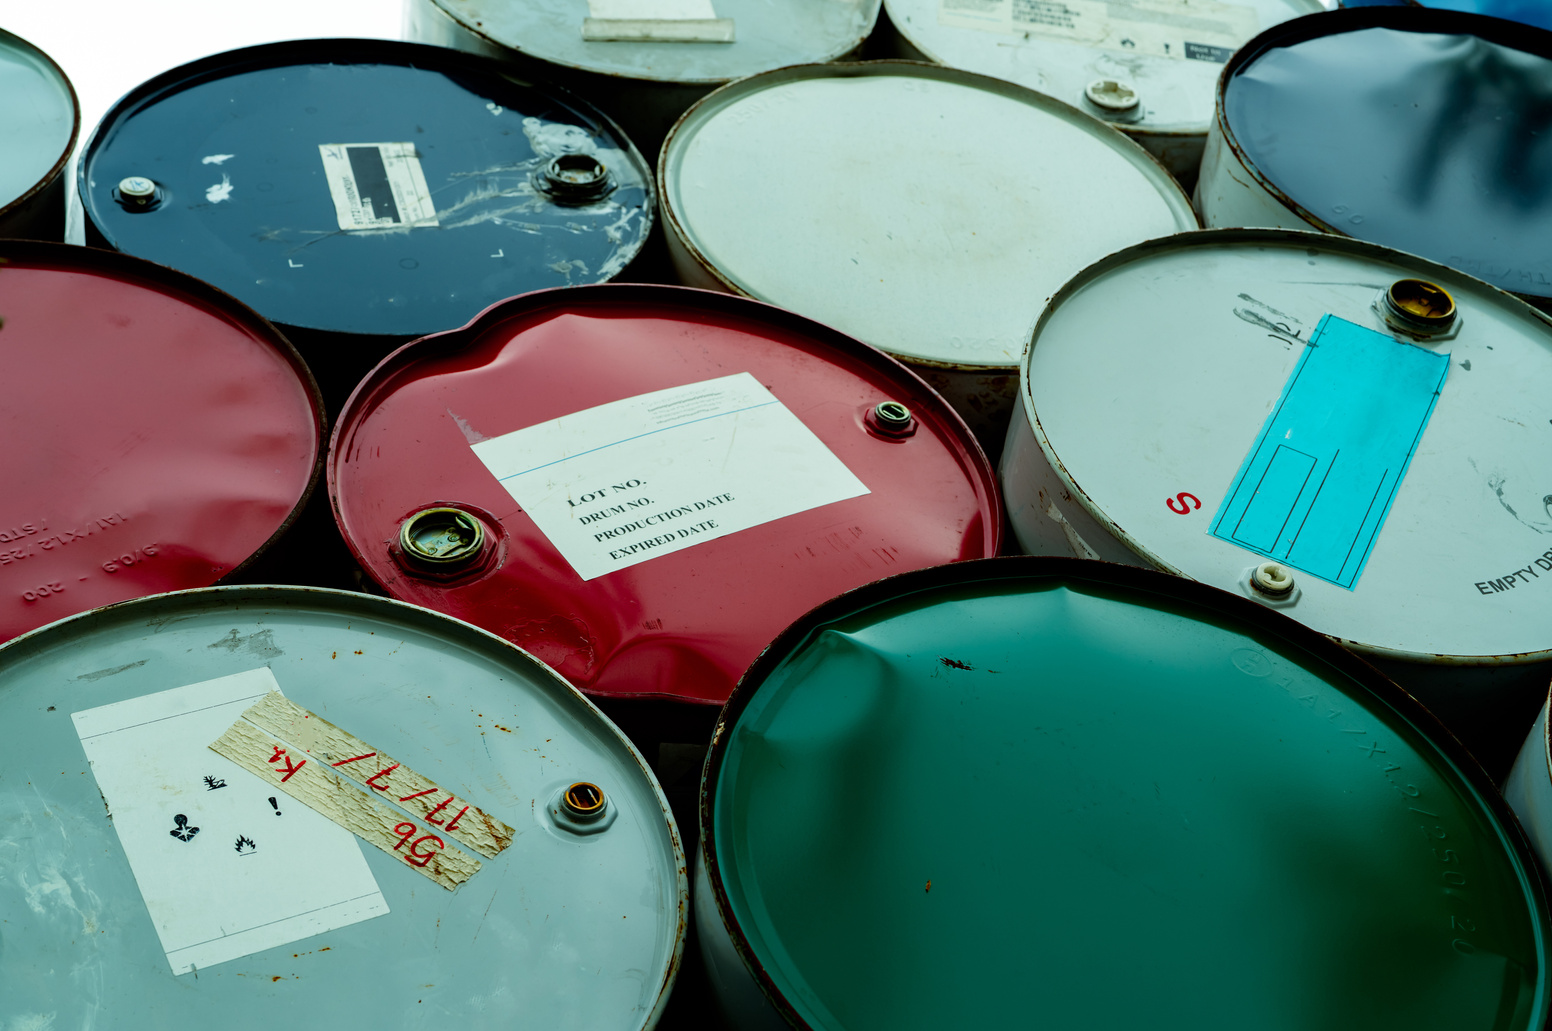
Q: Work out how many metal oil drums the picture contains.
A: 13